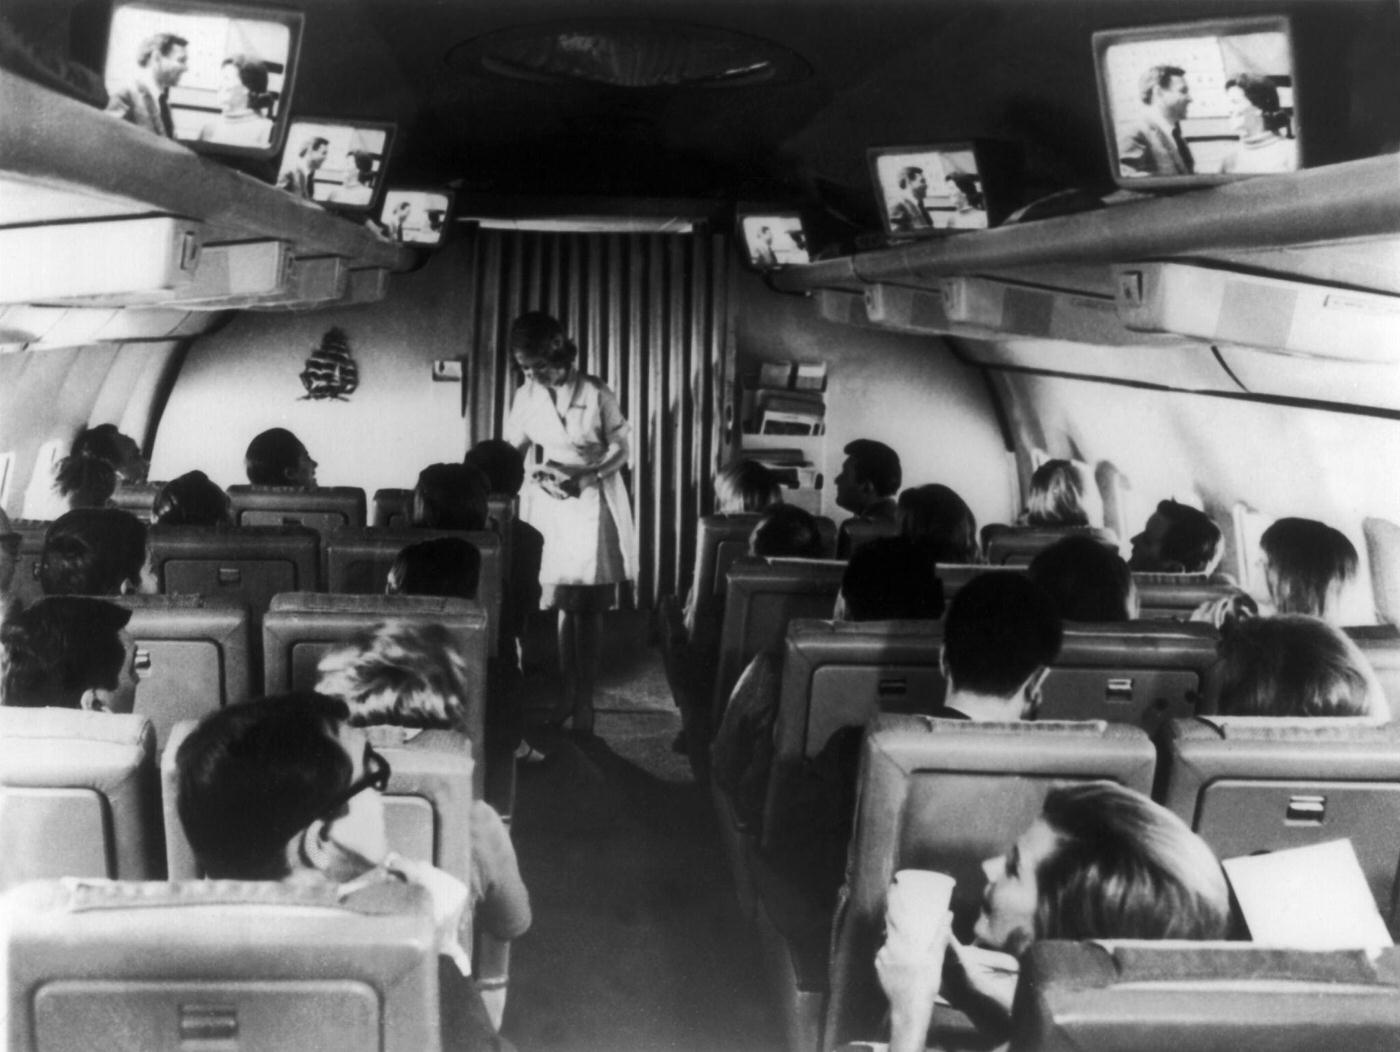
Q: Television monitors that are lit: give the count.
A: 6